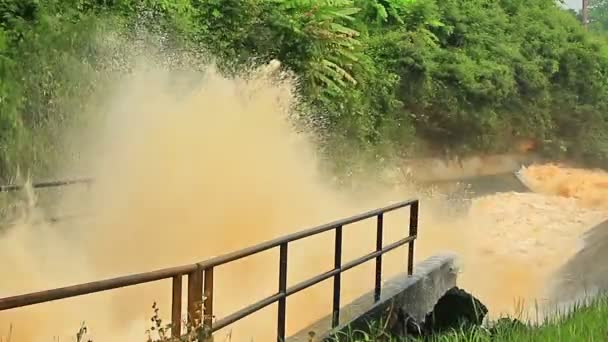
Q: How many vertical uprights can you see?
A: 7